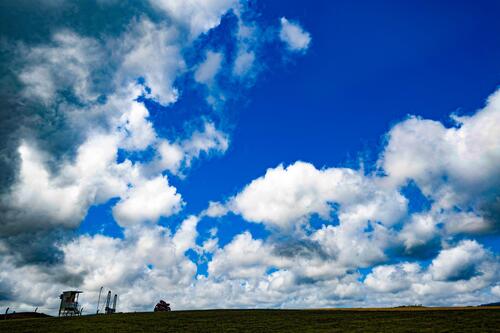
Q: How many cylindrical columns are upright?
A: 2